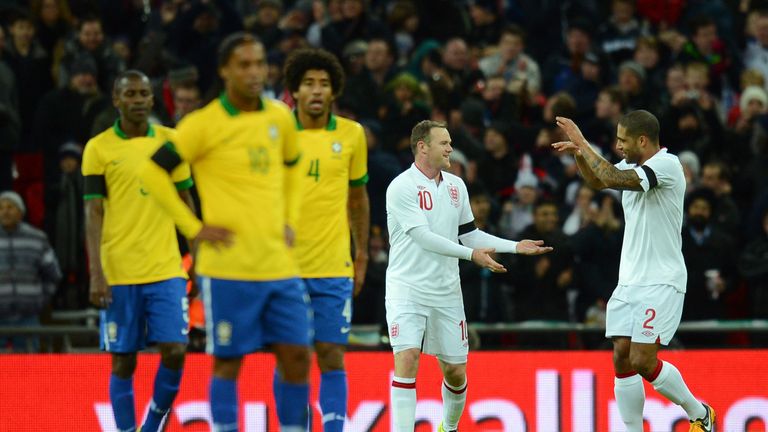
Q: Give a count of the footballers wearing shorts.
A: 5